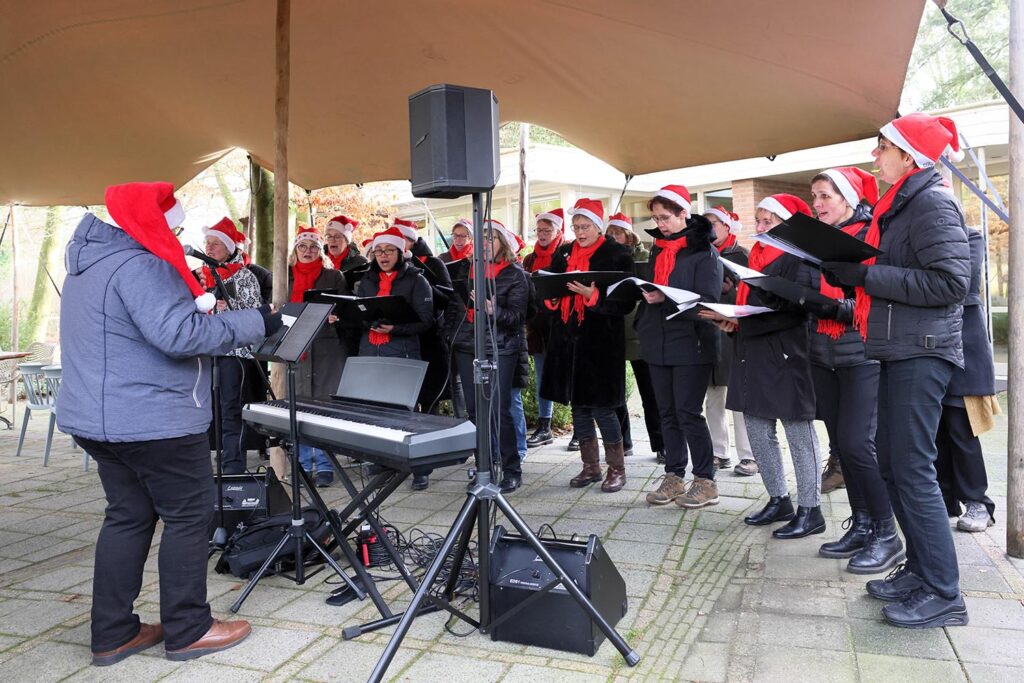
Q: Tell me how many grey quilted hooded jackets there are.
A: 1